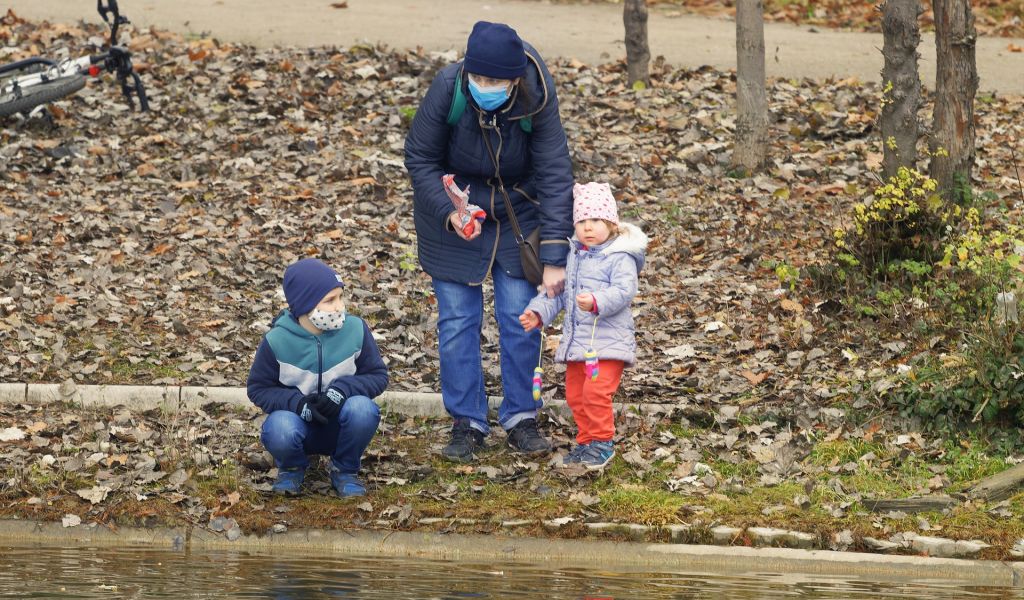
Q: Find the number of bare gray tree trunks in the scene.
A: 4